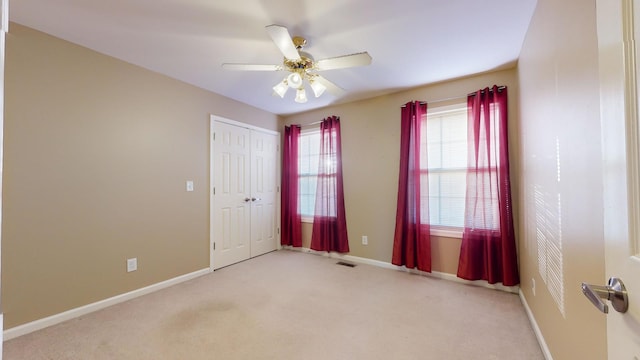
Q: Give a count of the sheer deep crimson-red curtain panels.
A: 4